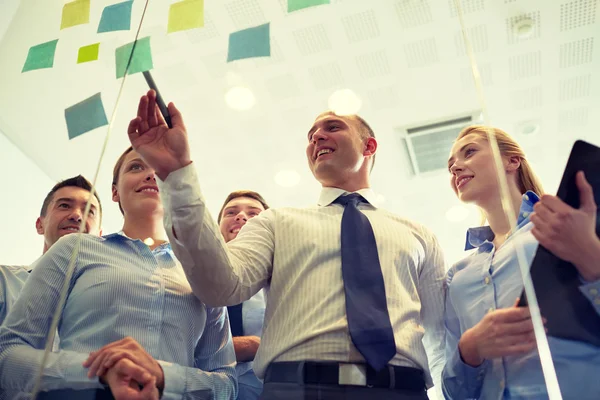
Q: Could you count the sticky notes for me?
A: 9